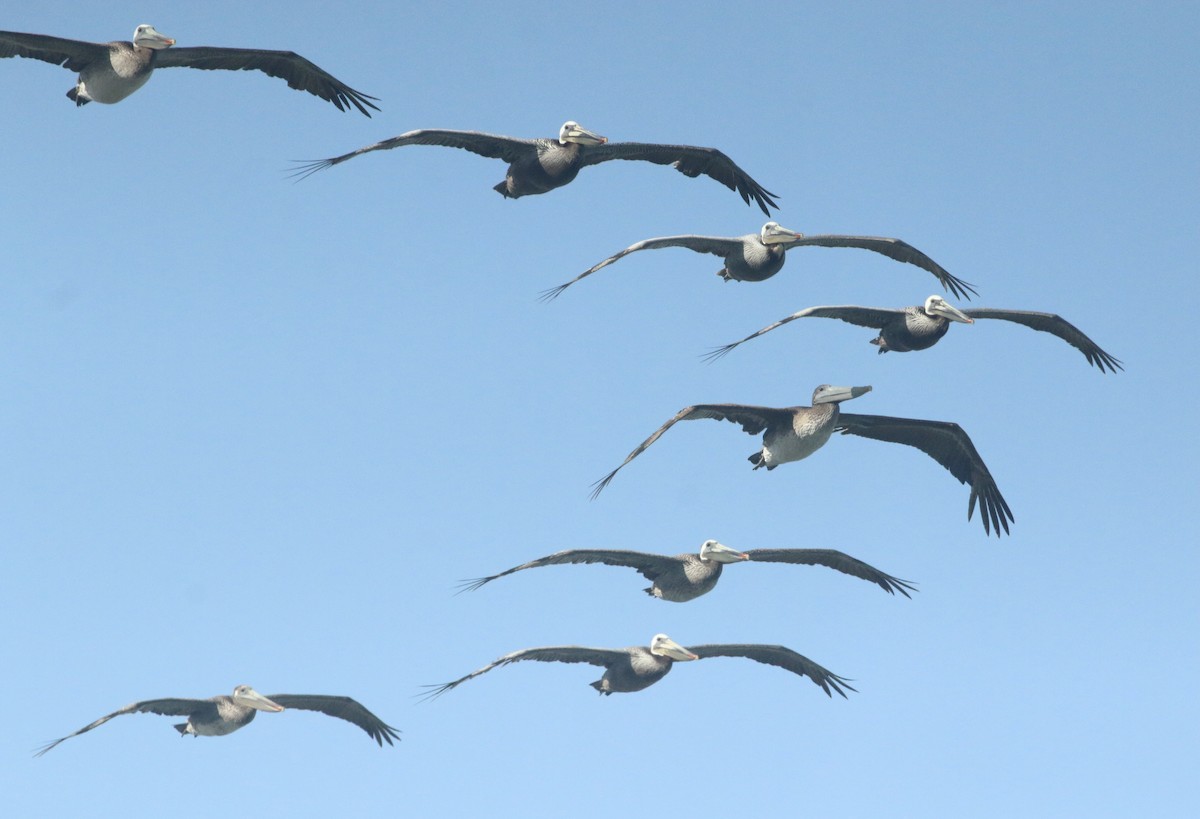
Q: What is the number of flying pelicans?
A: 8